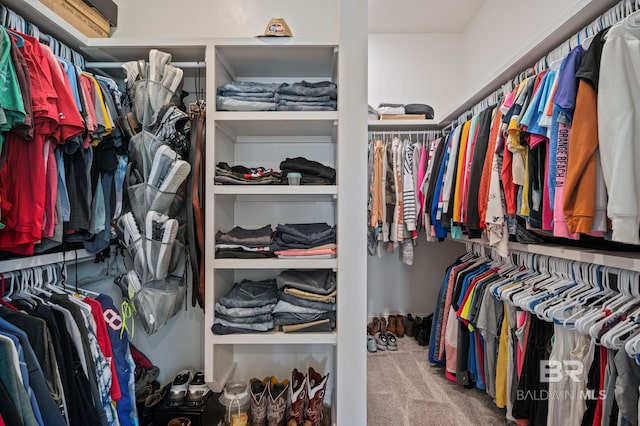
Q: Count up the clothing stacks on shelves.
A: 8